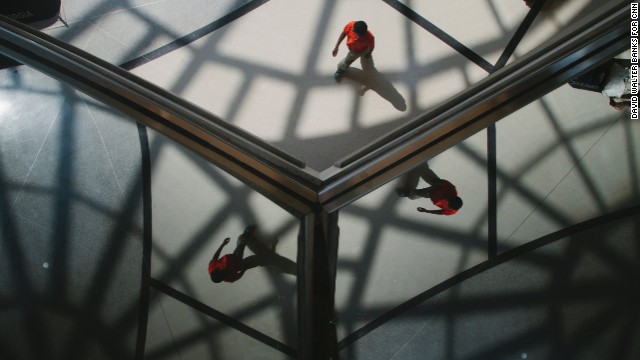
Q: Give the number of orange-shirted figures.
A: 3